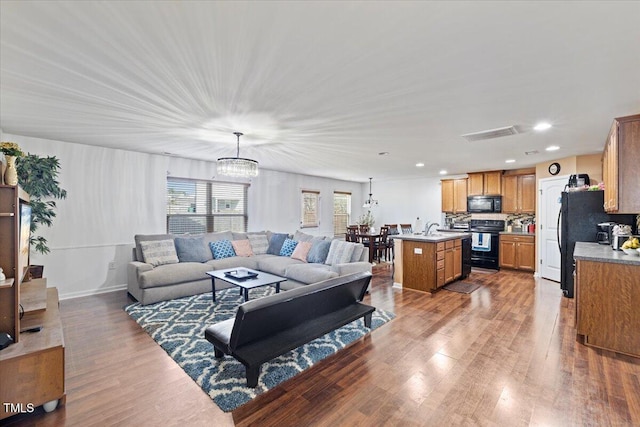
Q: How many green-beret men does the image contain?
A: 0